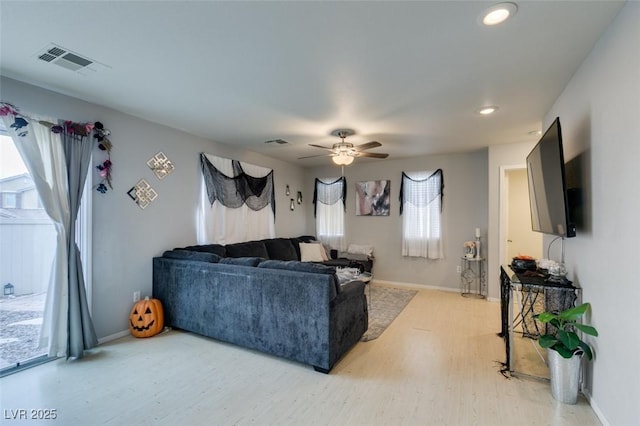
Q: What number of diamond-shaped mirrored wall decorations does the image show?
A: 2